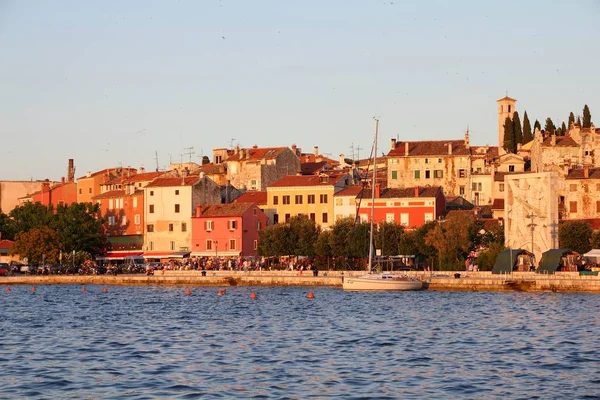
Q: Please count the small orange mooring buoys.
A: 8